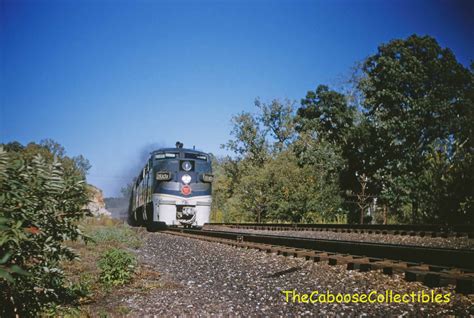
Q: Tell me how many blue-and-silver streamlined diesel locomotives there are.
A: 1